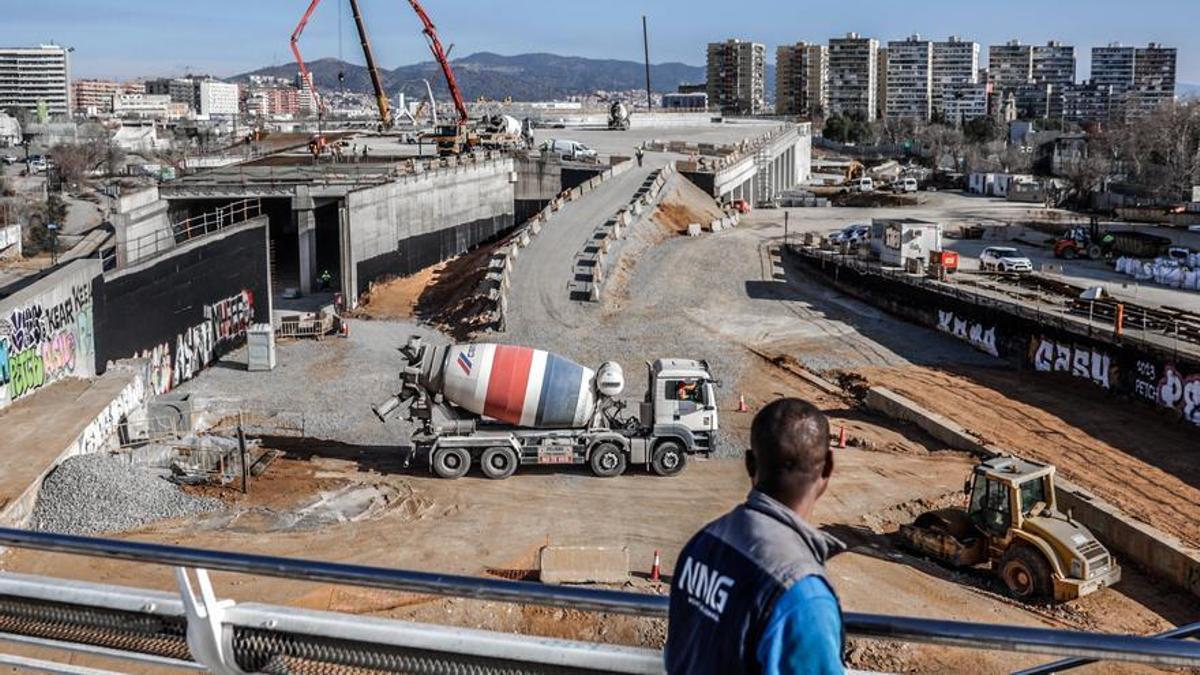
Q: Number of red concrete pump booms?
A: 2